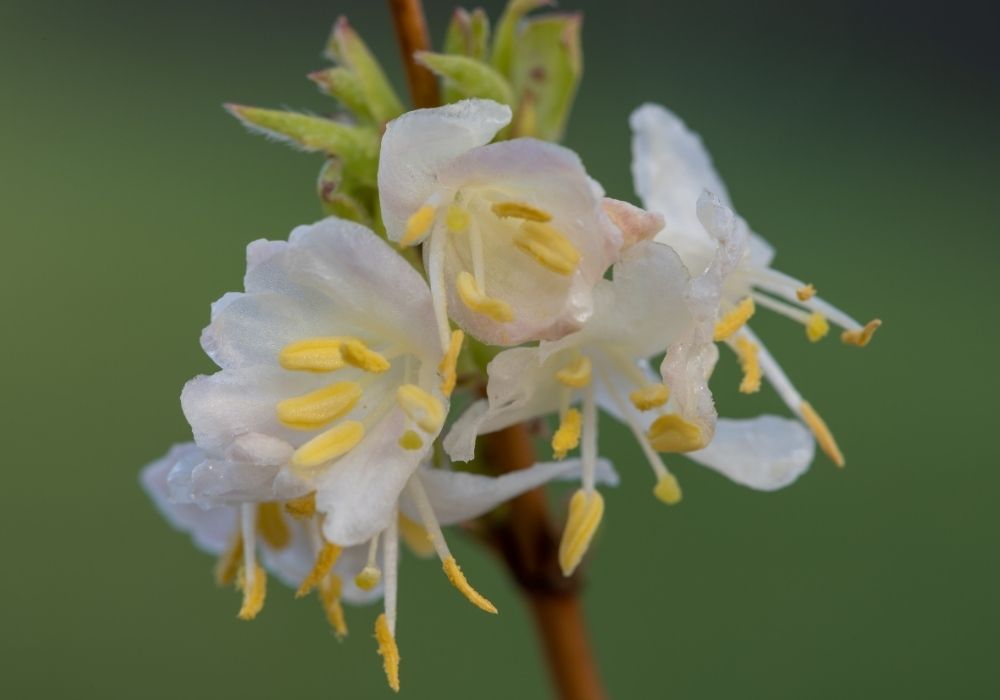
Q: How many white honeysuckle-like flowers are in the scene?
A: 5